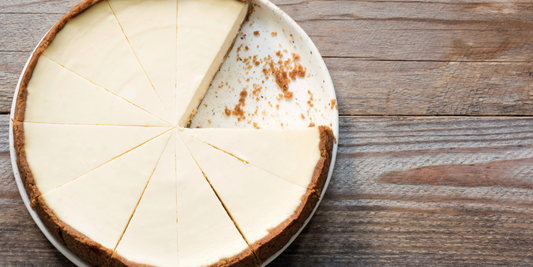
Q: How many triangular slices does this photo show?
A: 10